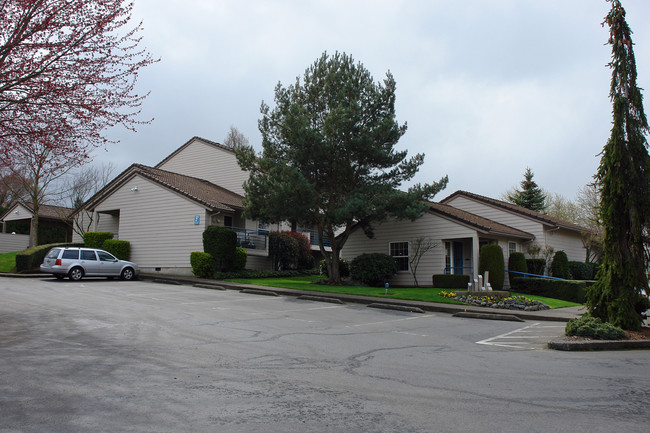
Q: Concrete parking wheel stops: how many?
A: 6